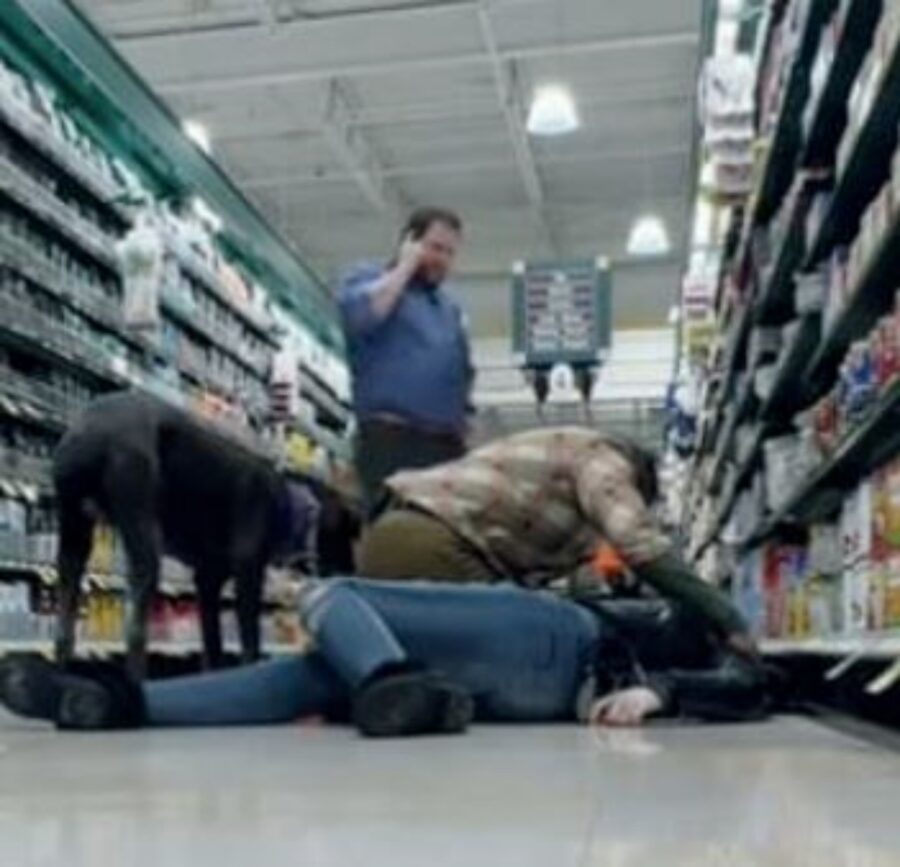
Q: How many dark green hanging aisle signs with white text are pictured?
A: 1